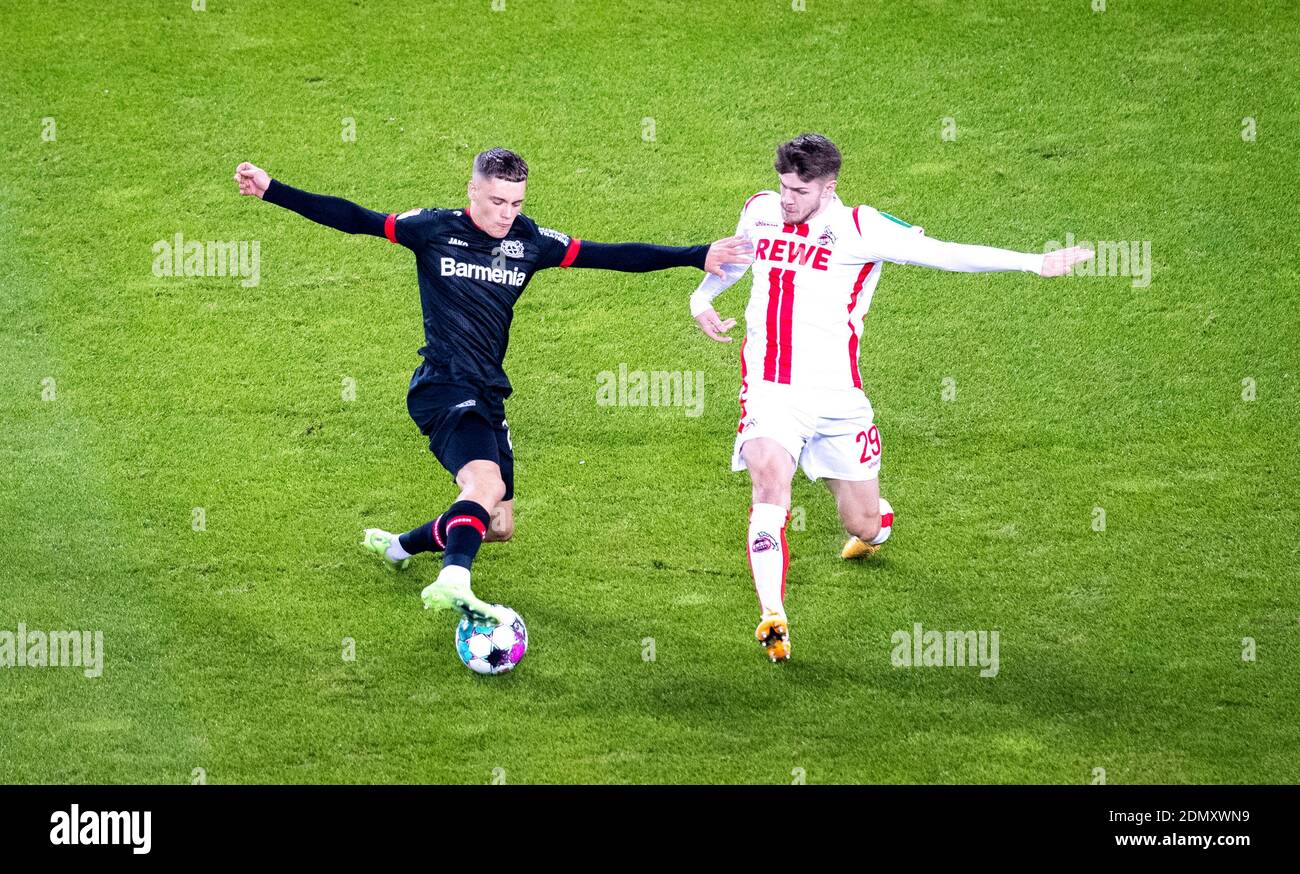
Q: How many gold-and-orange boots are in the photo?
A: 2